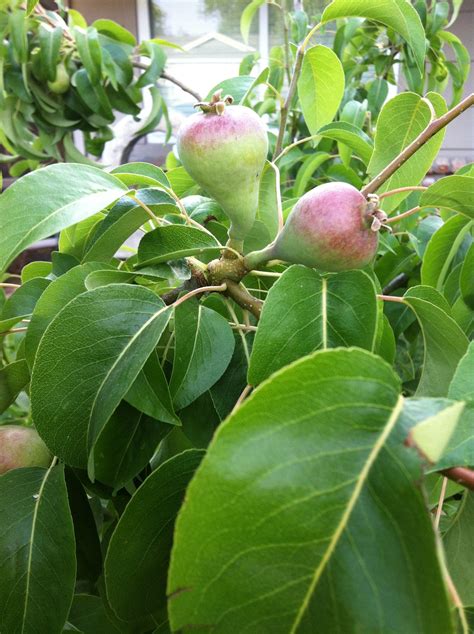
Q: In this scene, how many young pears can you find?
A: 4